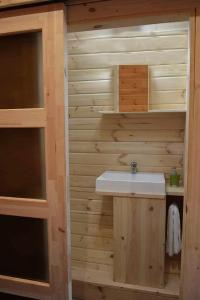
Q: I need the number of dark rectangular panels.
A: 3